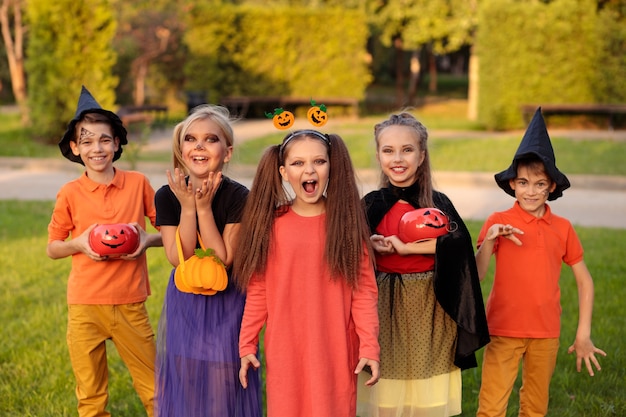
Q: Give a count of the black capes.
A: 1